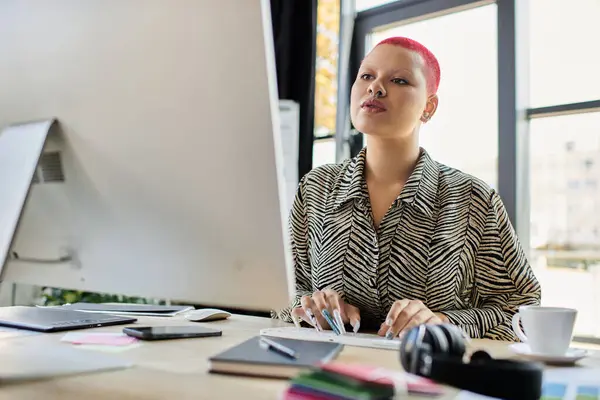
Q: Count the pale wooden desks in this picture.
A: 1